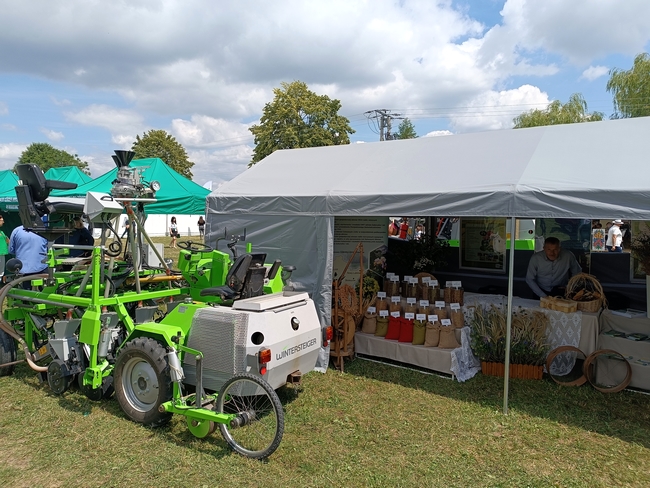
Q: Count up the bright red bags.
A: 2